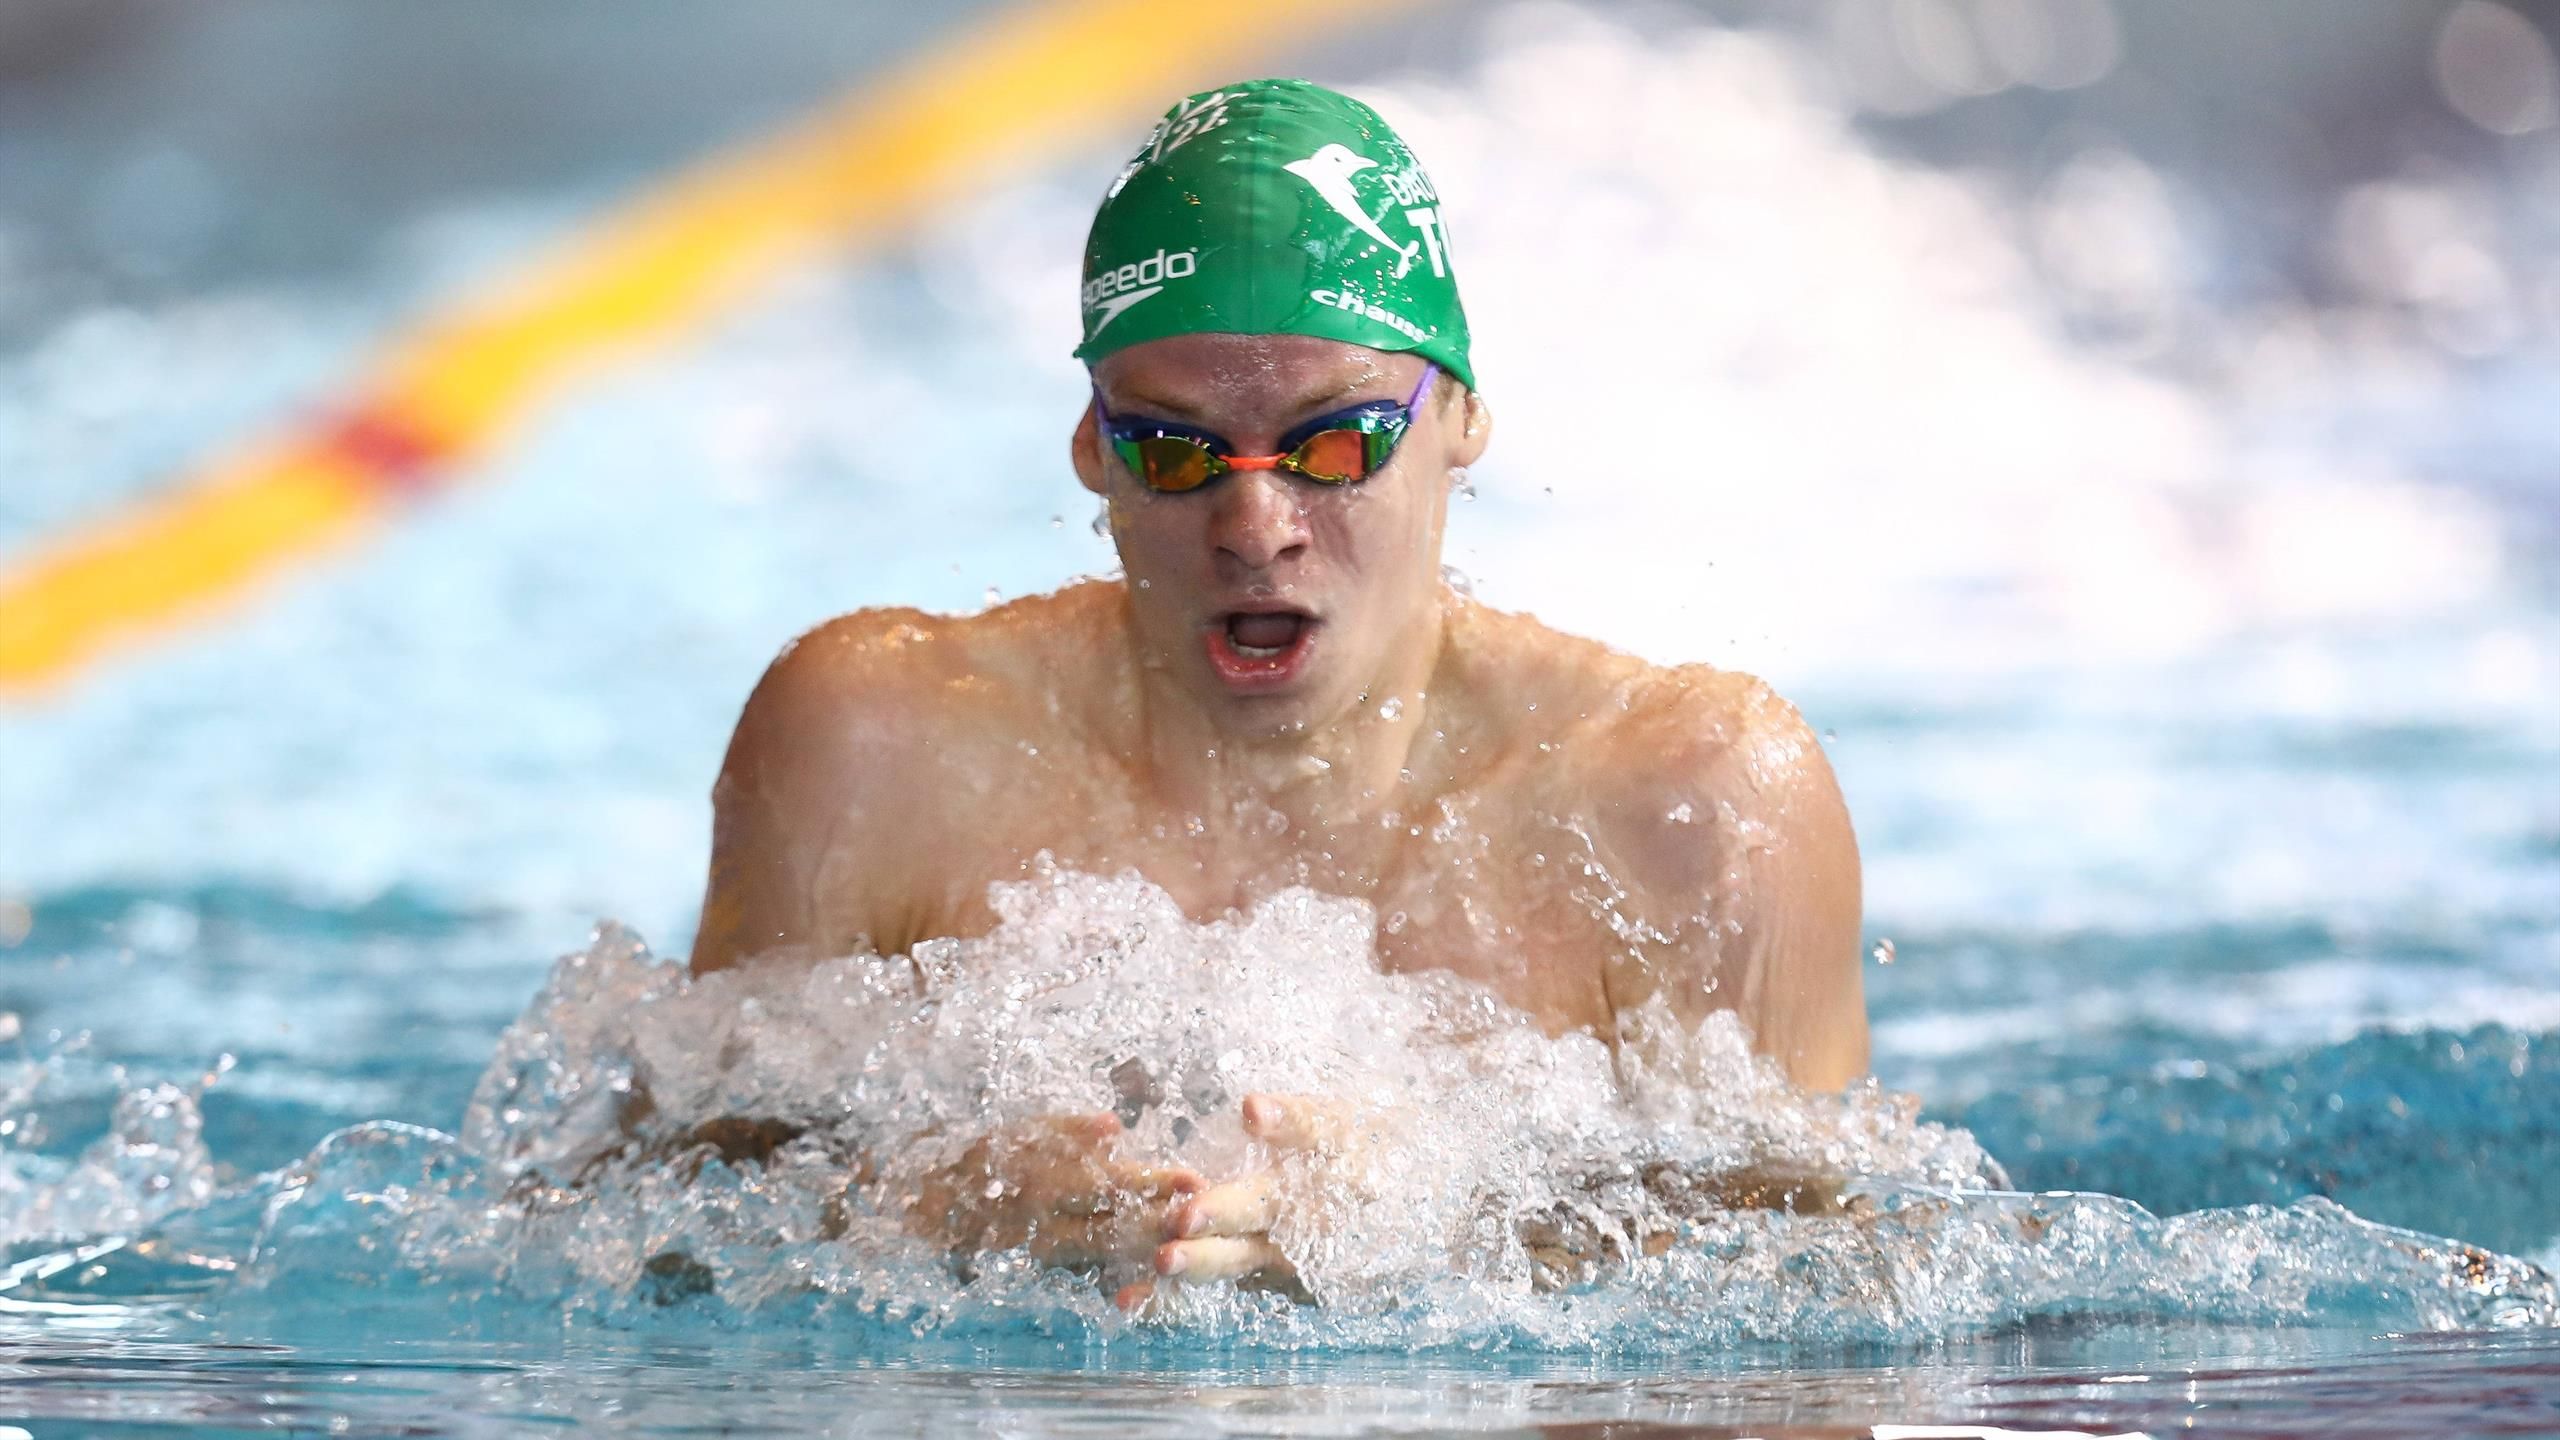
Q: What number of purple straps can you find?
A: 2